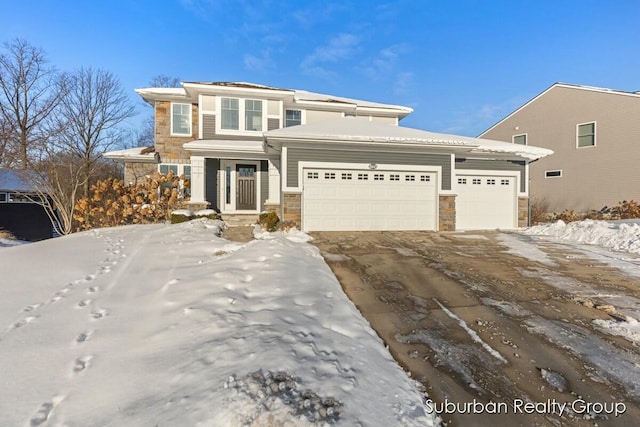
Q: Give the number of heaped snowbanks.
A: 1